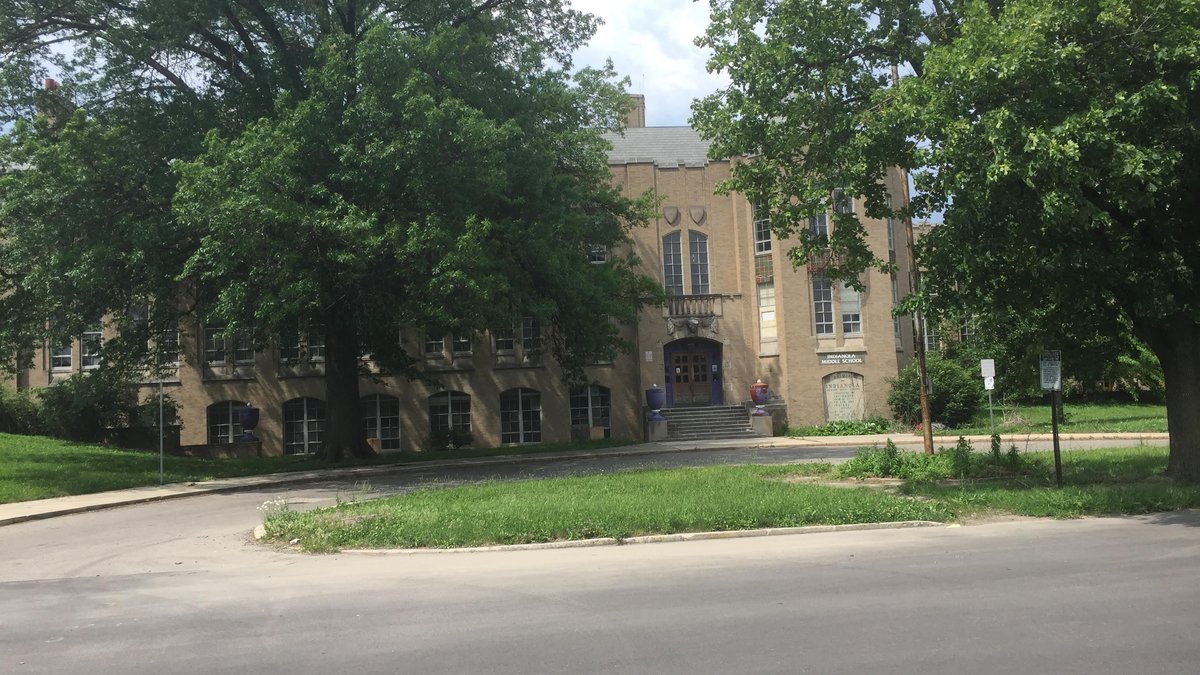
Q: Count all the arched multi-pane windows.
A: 8